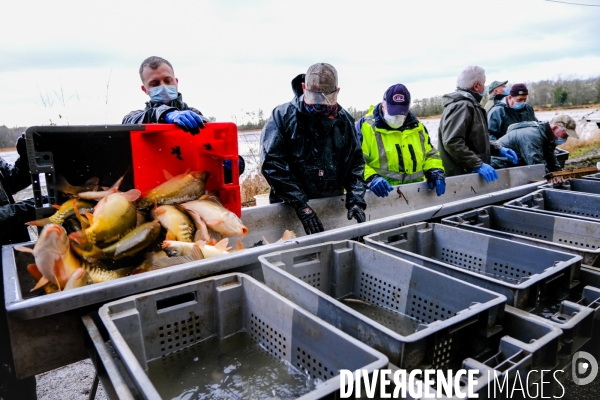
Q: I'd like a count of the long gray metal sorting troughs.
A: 1